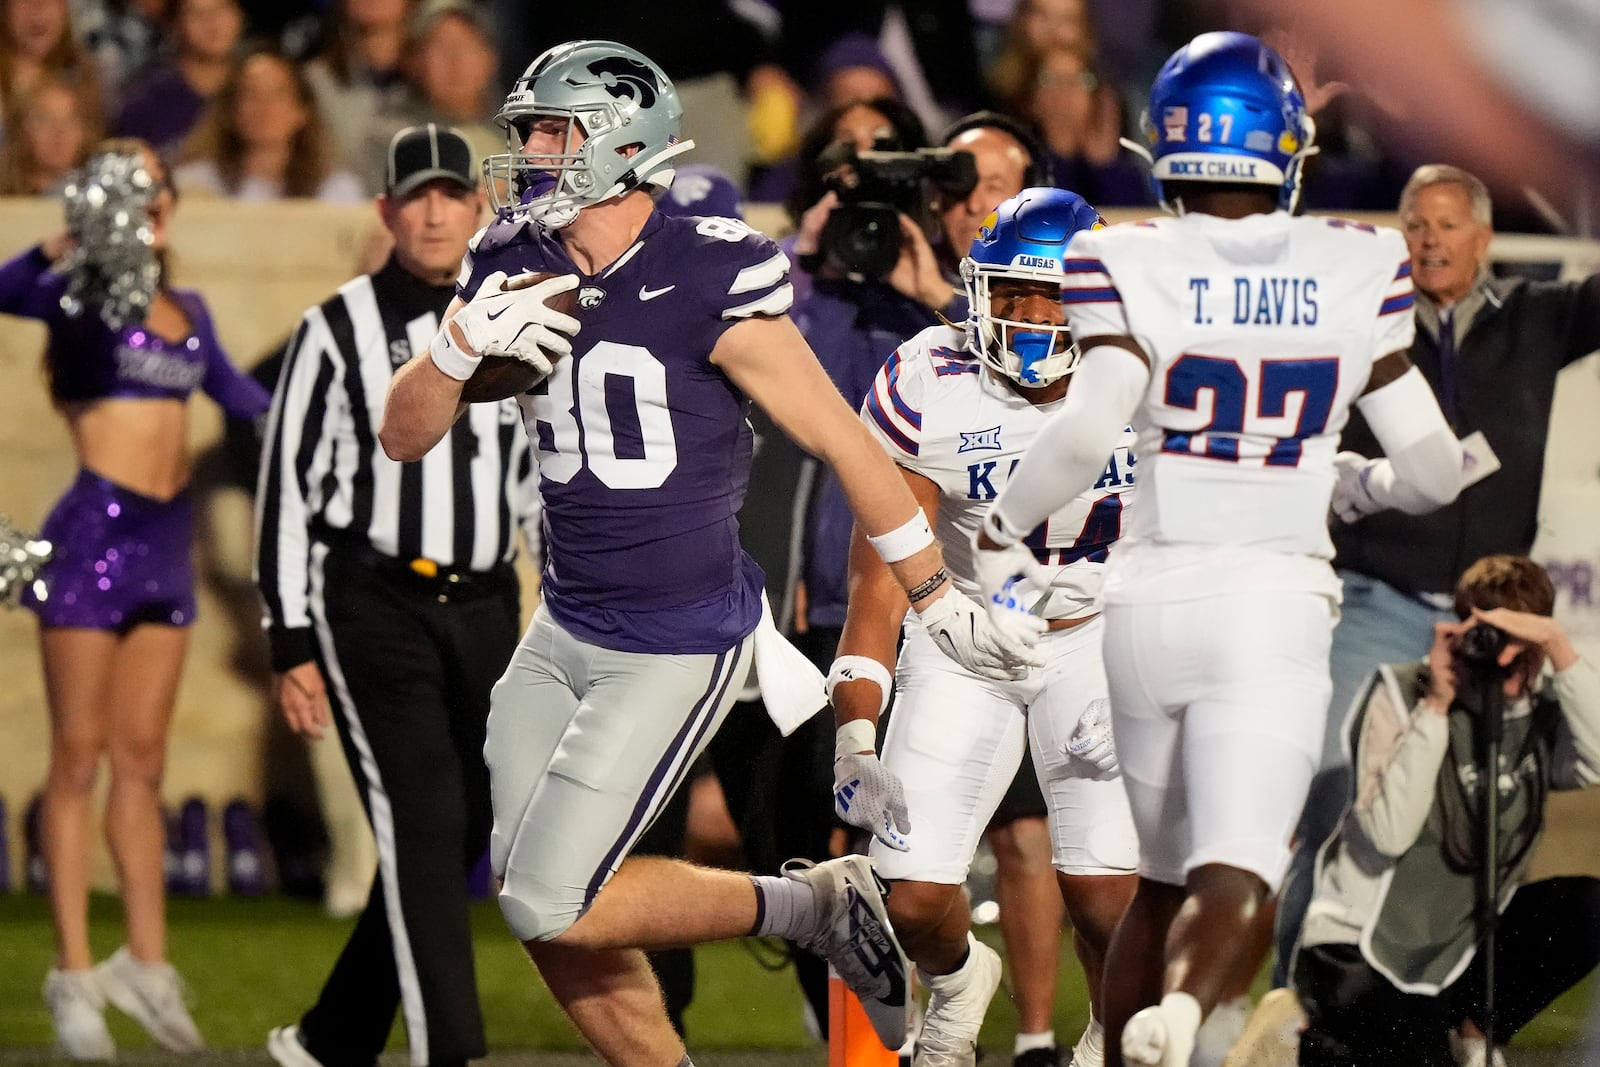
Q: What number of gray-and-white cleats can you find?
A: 1